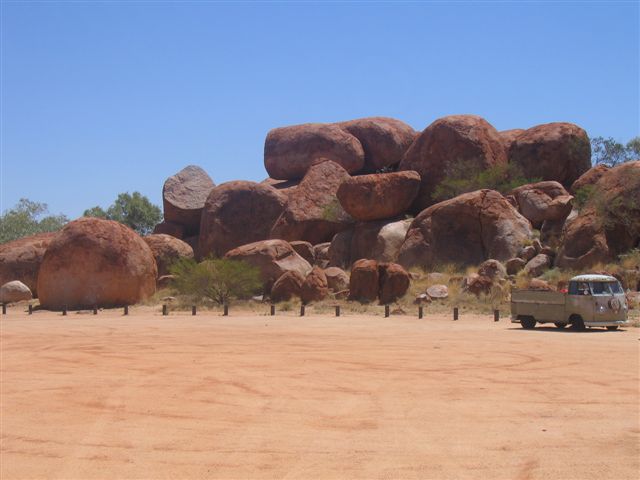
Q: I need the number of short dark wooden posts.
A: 15